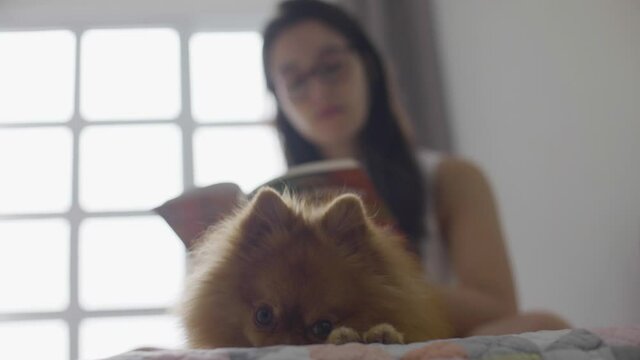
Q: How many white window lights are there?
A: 10